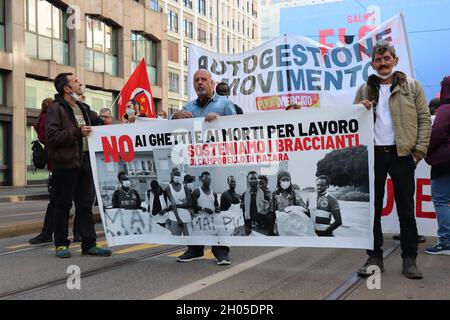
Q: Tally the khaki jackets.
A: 1